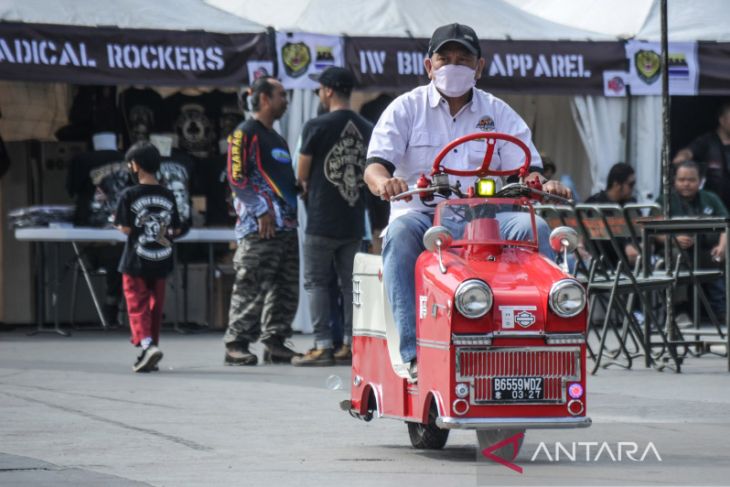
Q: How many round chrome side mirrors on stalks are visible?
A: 2